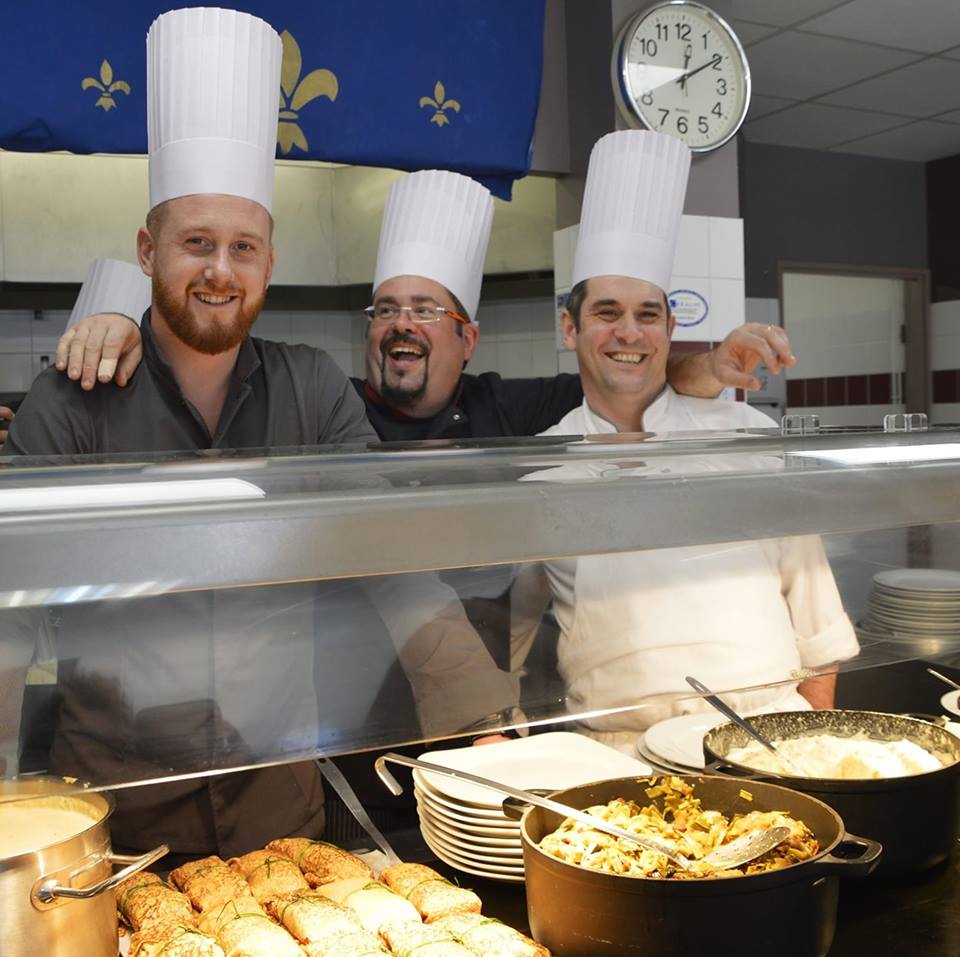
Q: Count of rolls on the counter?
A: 12